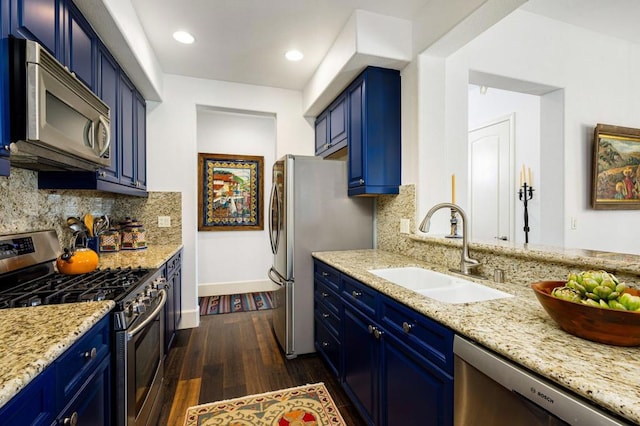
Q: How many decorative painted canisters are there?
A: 2